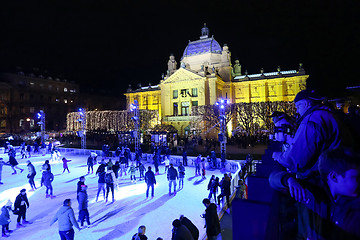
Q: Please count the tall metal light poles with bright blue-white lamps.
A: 4